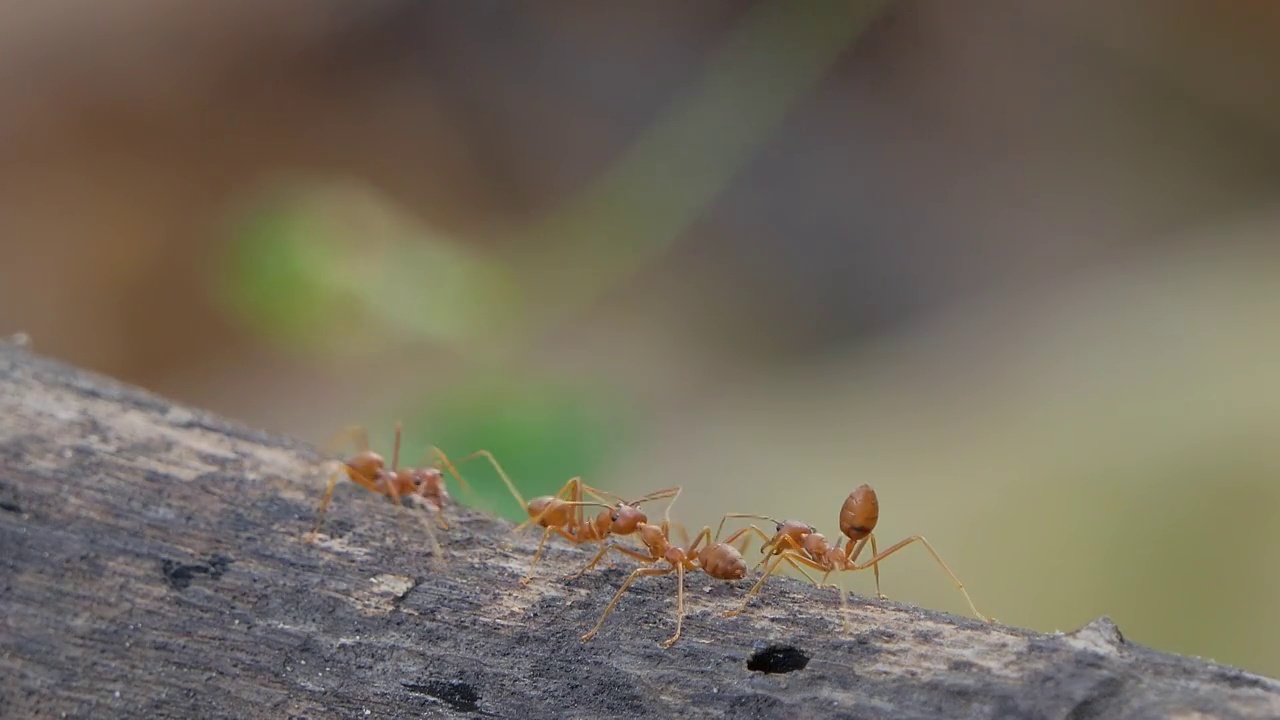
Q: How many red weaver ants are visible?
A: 4